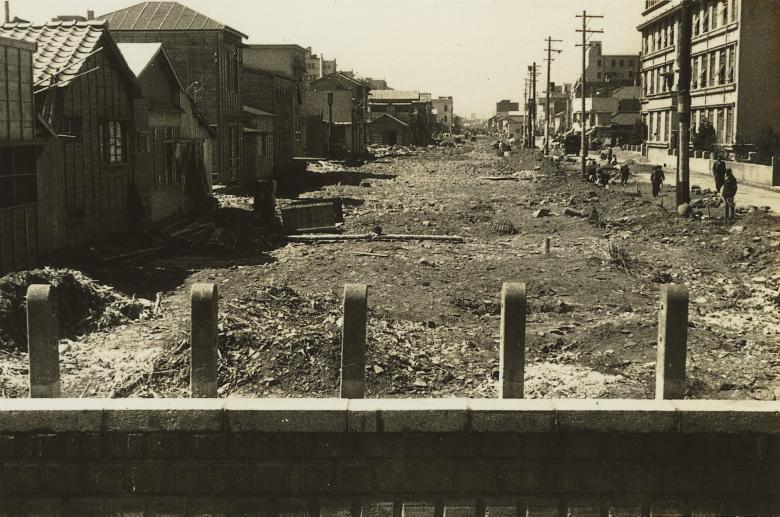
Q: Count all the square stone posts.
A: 5